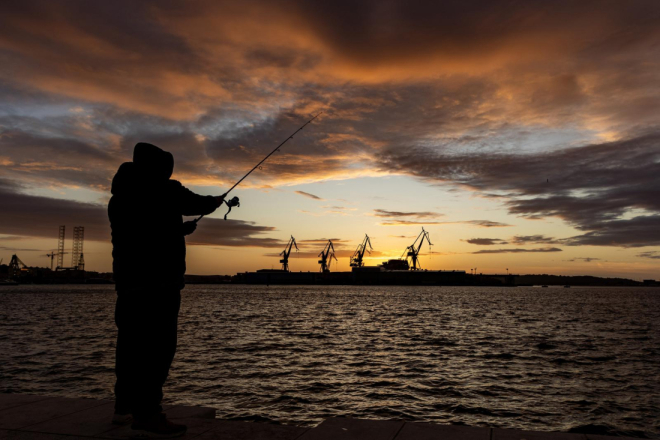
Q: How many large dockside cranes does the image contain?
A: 4